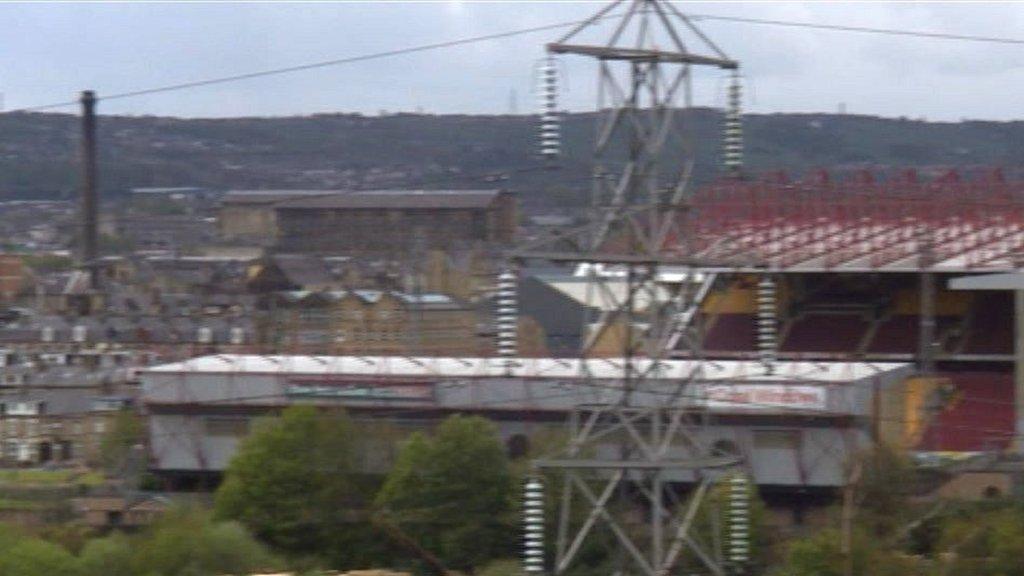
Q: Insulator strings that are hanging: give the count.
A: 6